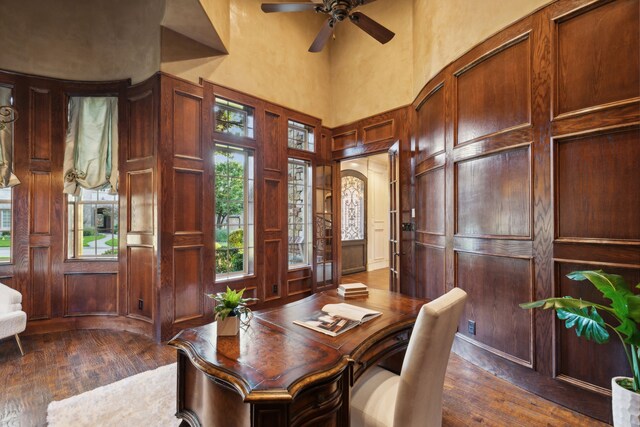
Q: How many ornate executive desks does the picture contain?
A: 1